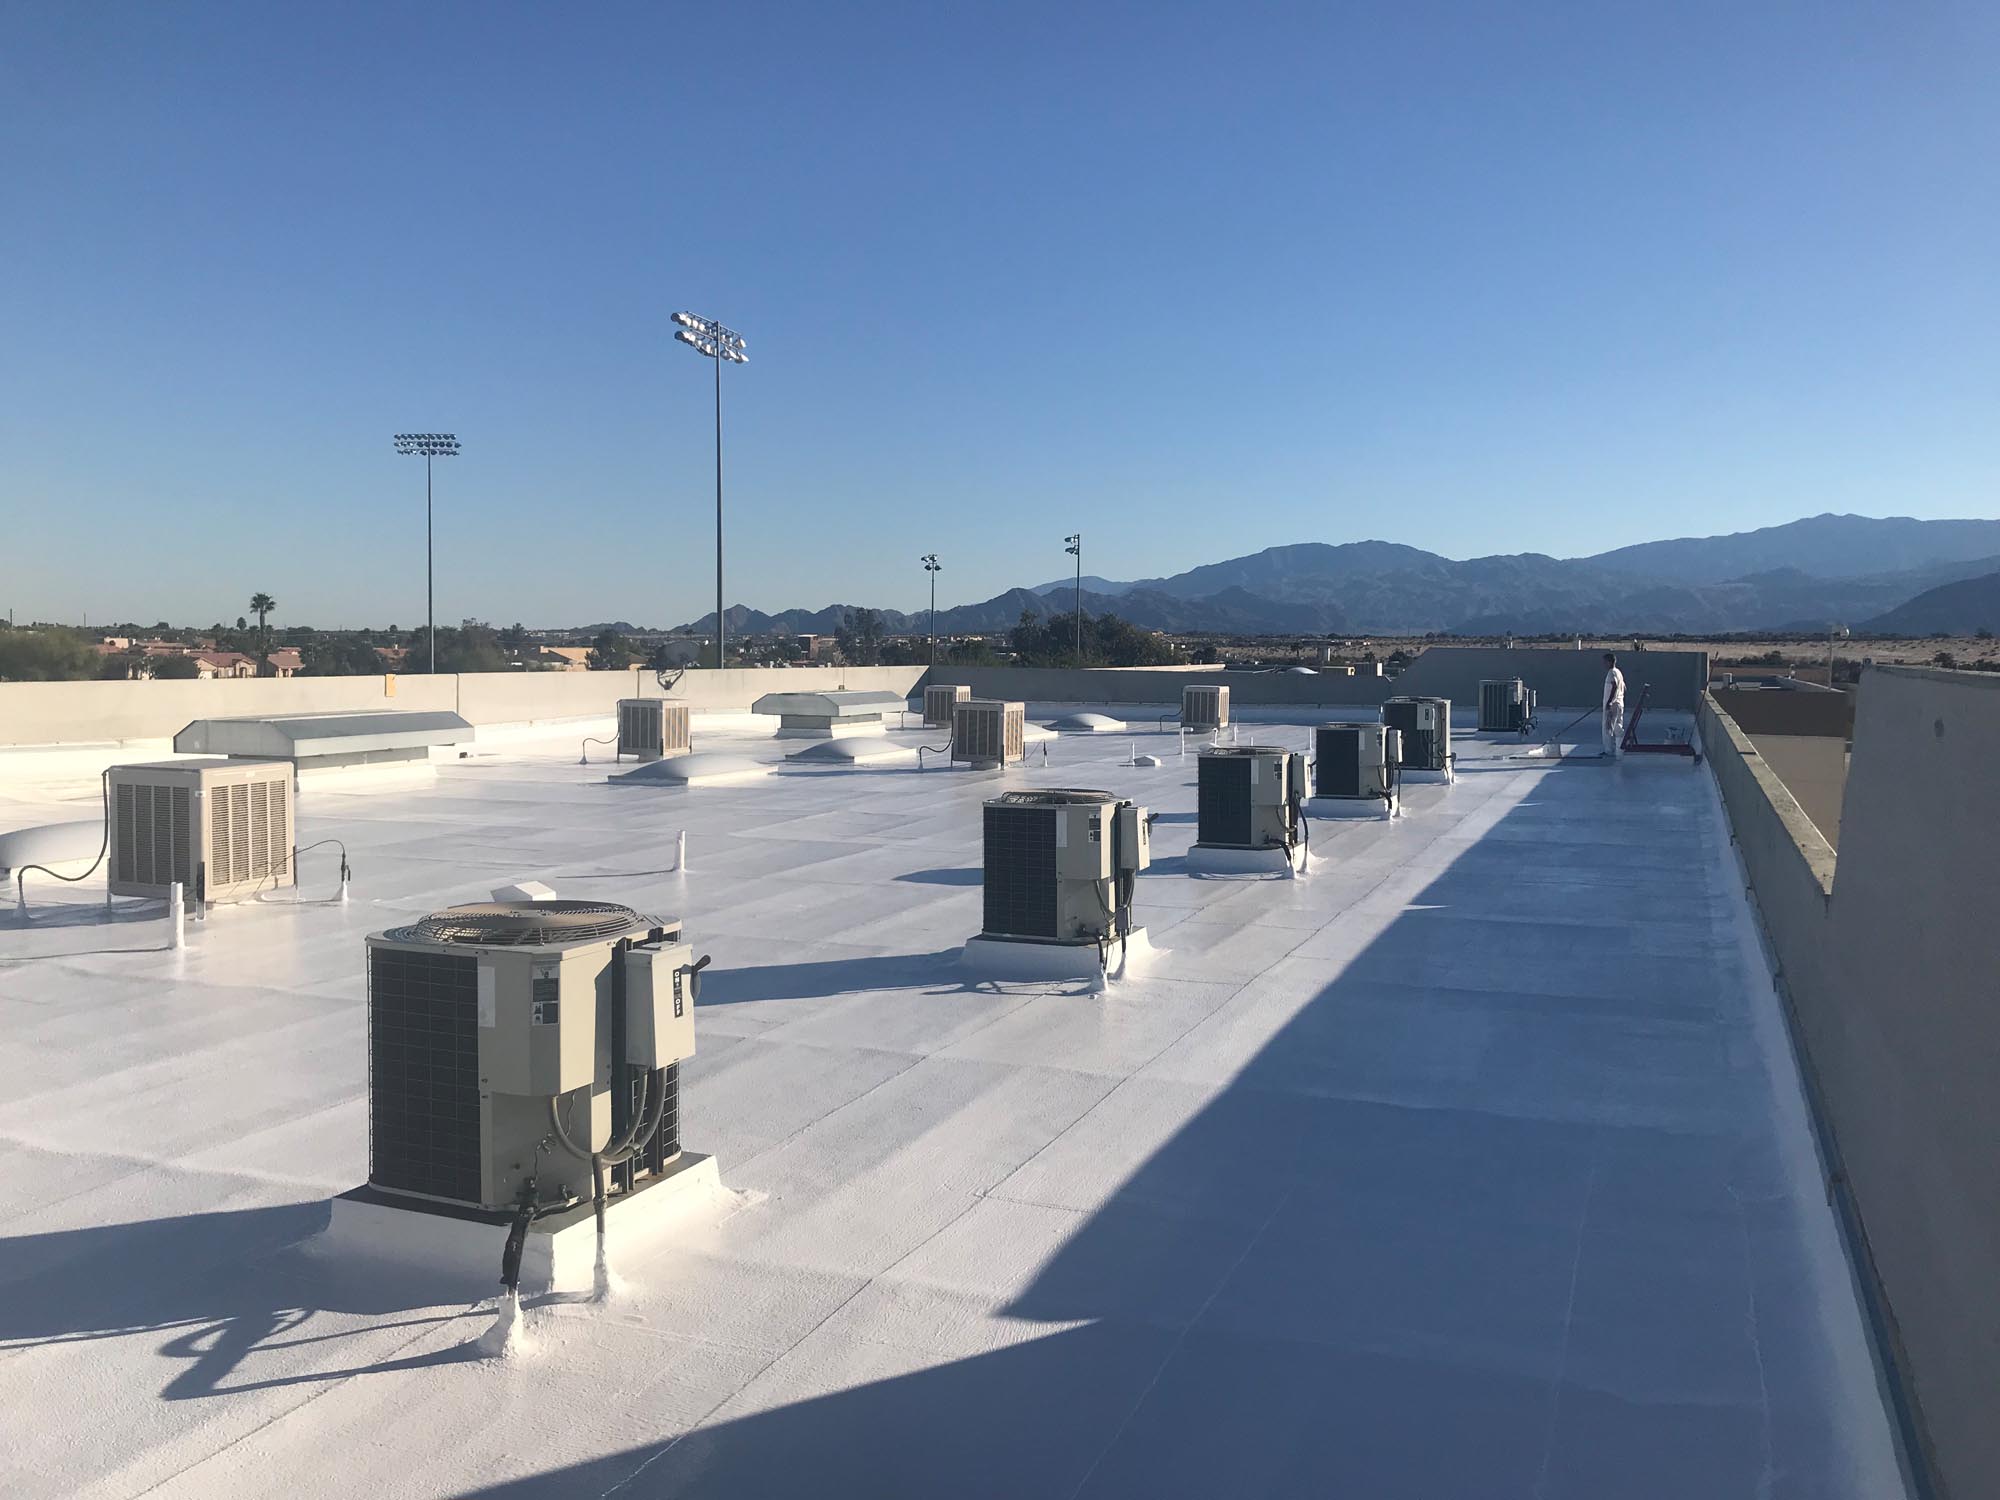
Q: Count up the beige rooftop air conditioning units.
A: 5